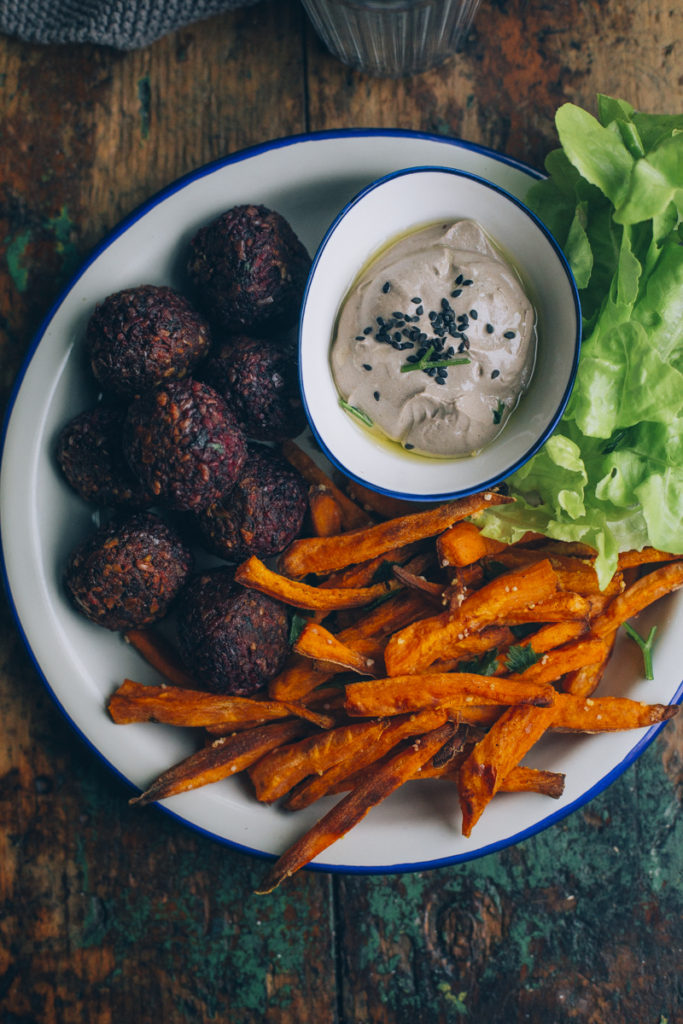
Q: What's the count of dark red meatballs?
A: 8